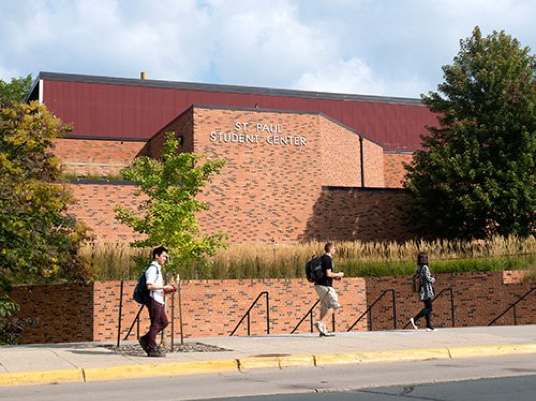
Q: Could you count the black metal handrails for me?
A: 6